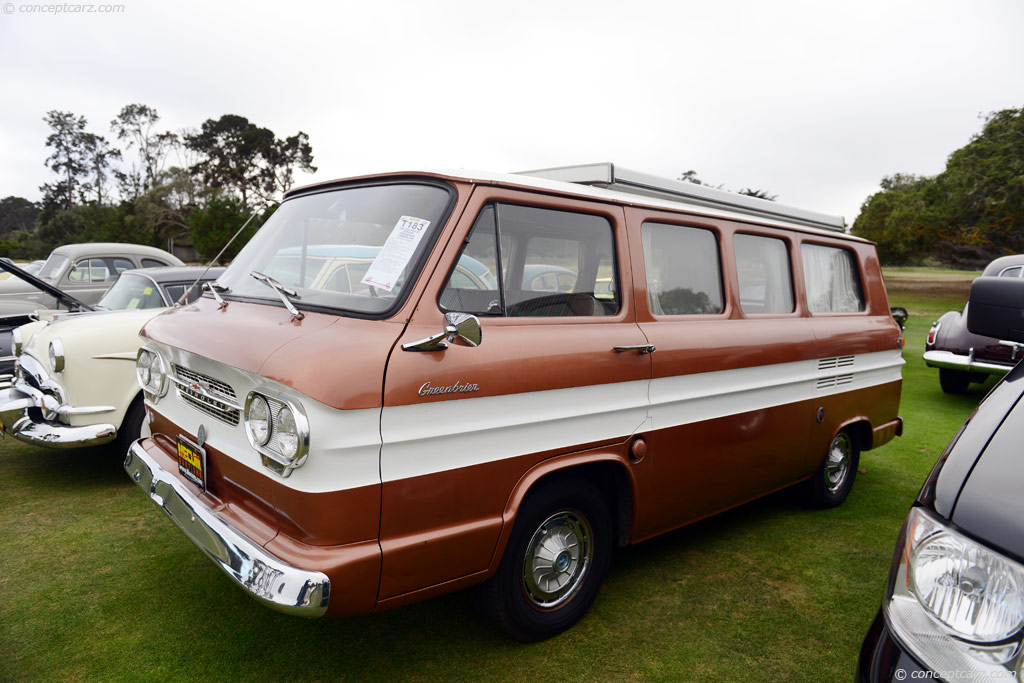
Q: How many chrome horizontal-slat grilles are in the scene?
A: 1